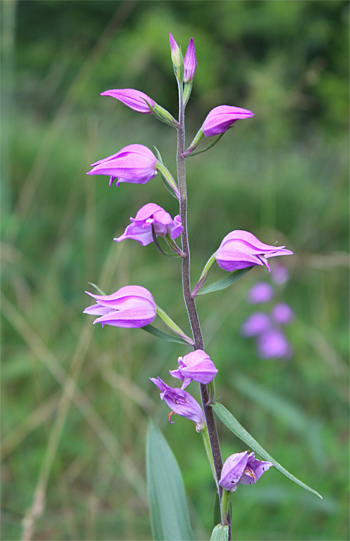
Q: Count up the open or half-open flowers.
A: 7